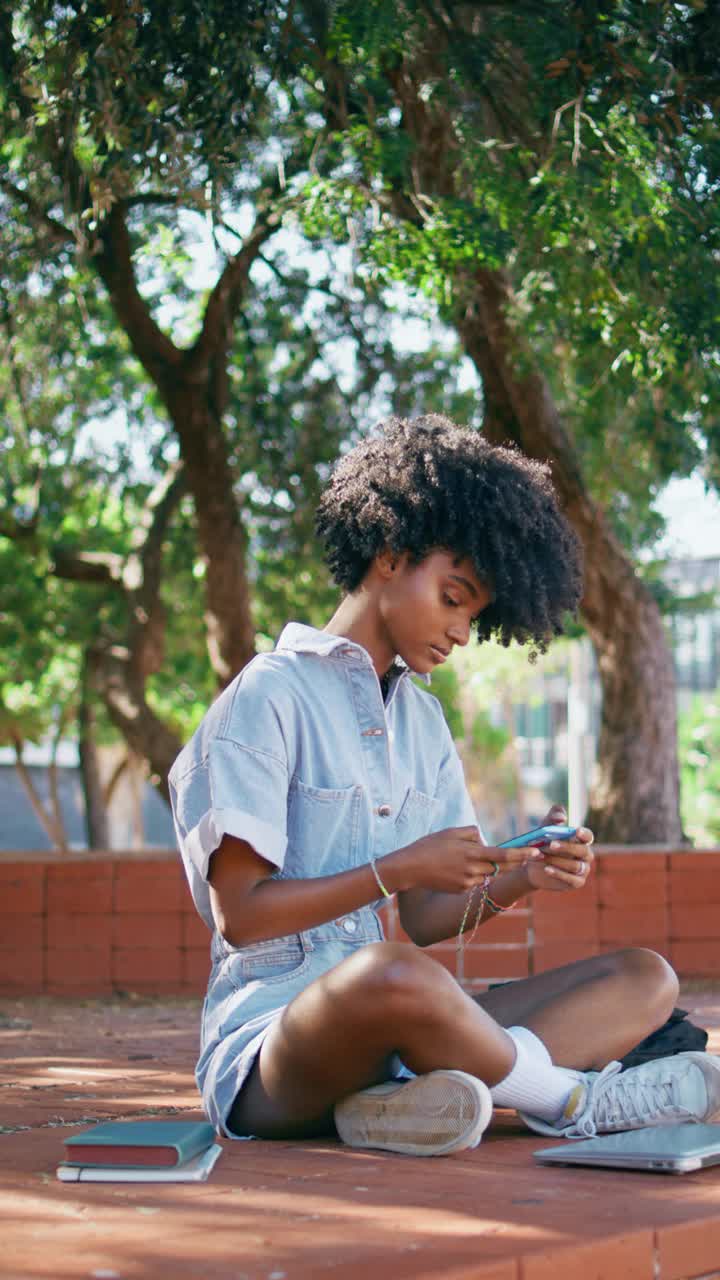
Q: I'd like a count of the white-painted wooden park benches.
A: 0